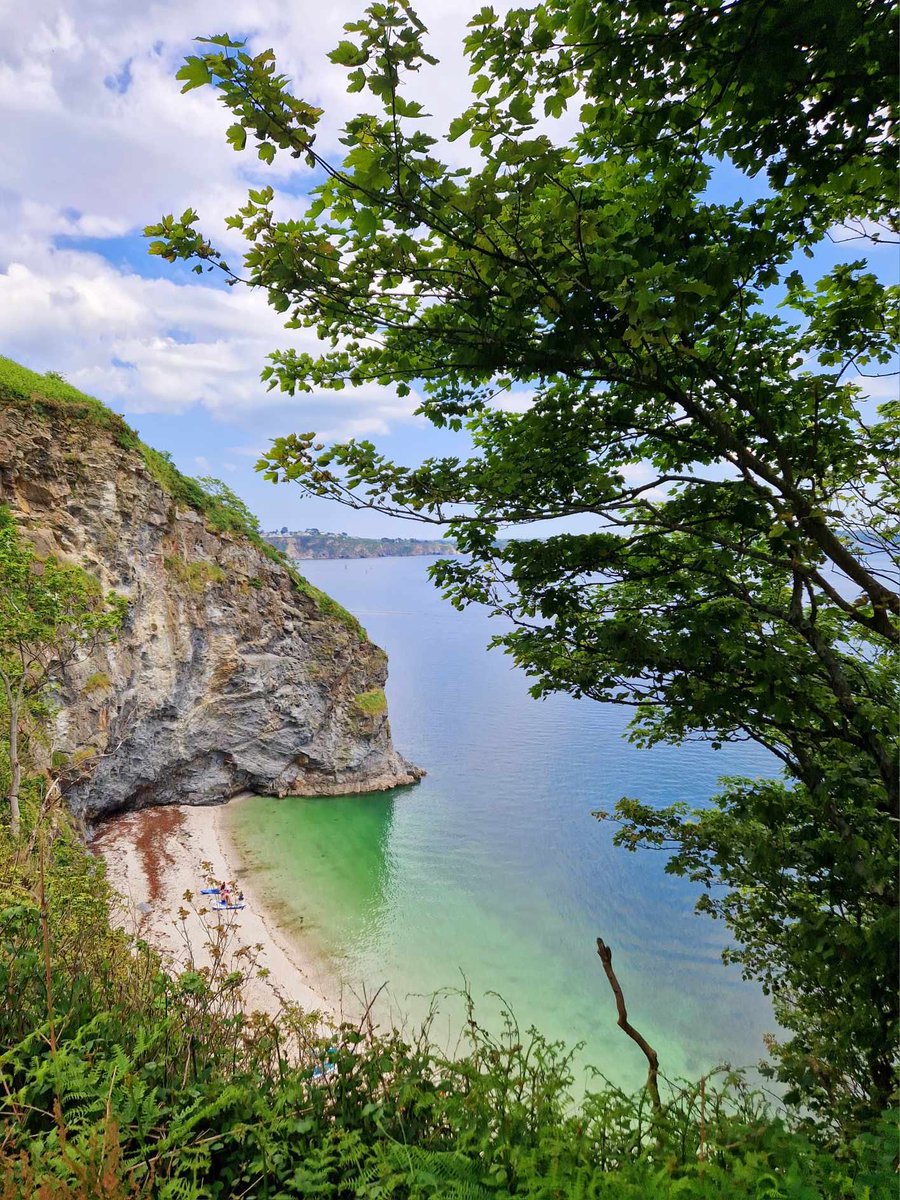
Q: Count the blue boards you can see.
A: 2